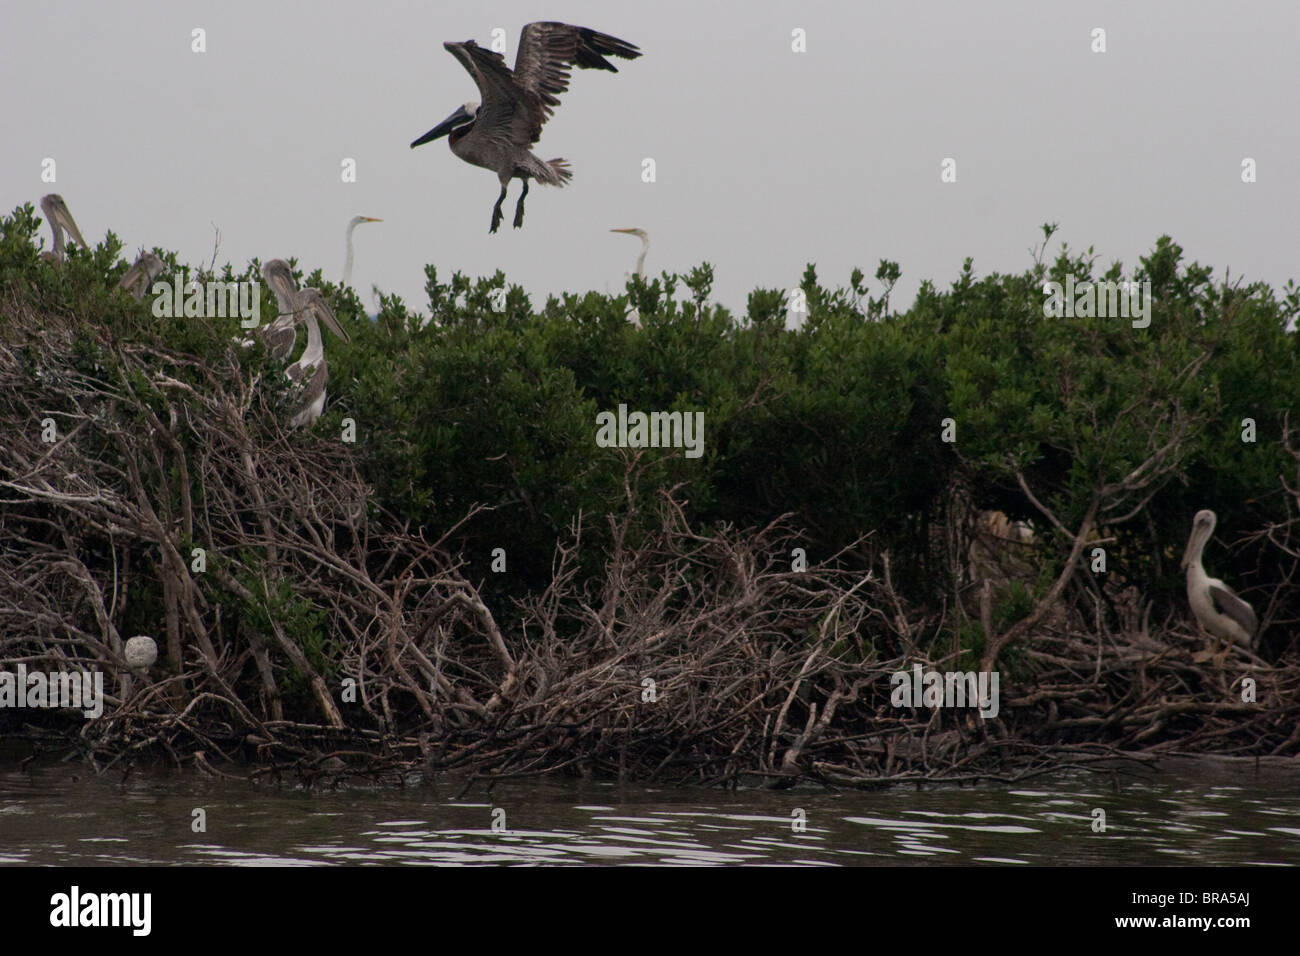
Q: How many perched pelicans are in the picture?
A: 5